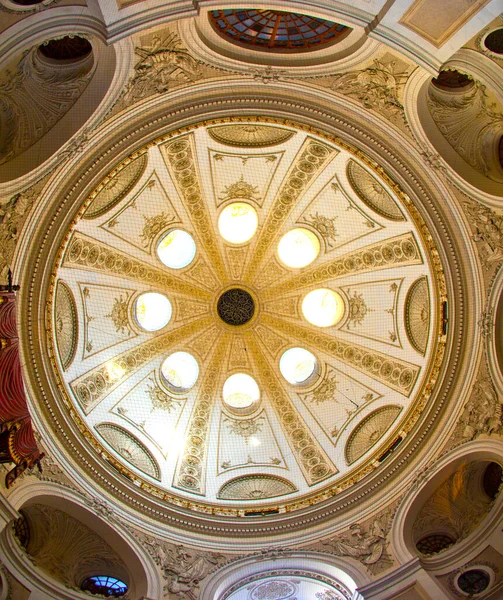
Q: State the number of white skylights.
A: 8